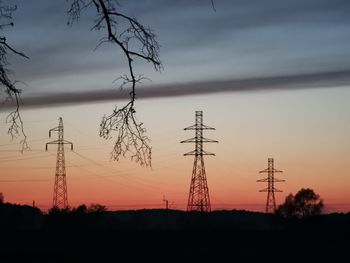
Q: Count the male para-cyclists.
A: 0